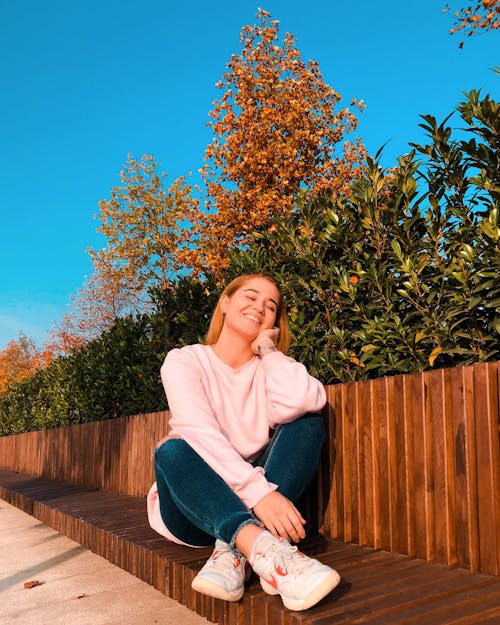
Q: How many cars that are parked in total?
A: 0